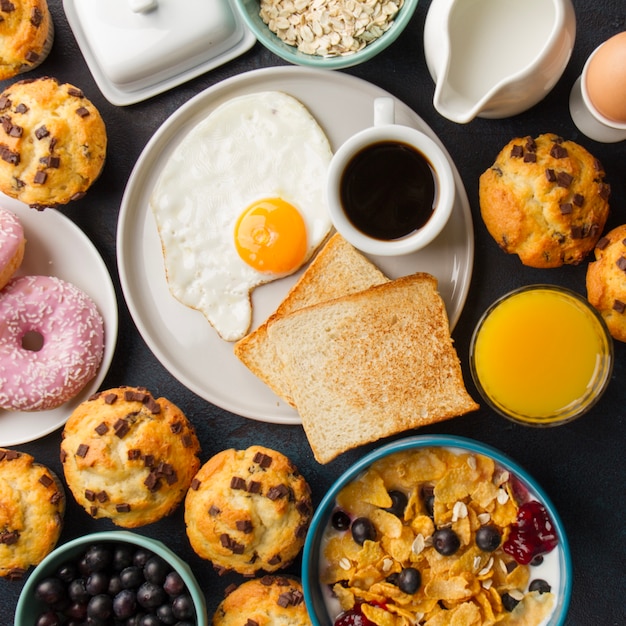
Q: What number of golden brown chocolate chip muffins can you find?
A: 8